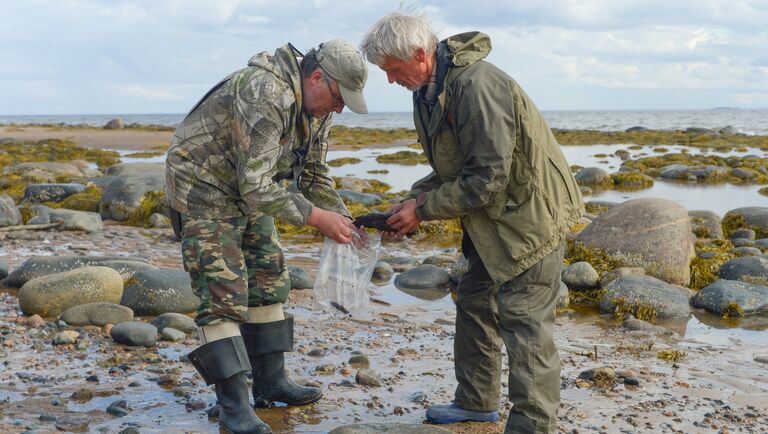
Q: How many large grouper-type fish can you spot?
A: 0